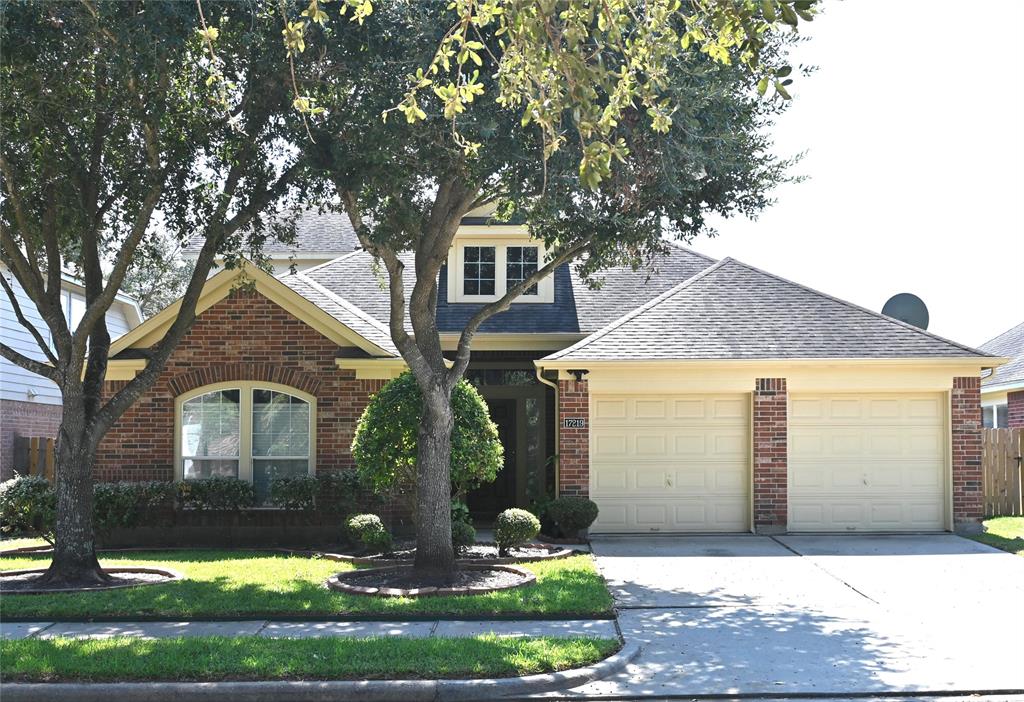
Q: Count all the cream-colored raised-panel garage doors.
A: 2